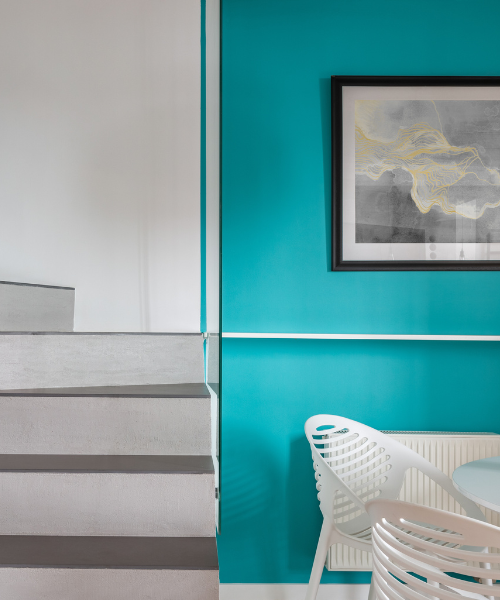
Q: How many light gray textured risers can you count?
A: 5